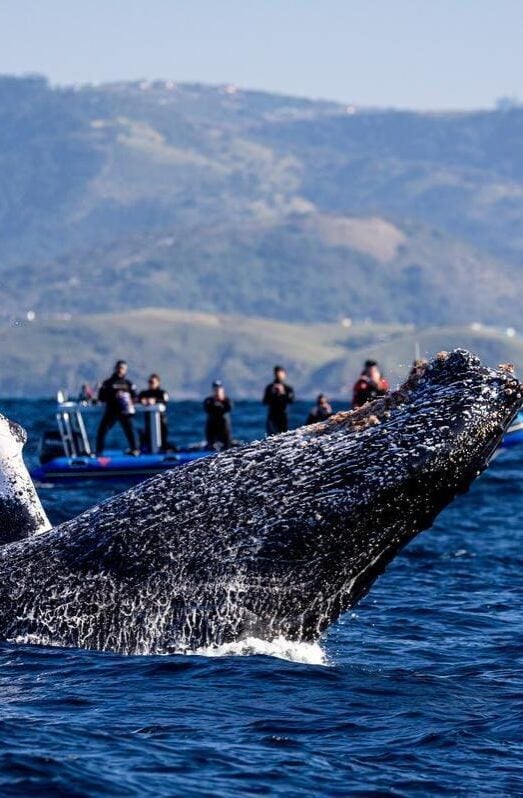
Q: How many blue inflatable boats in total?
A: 1